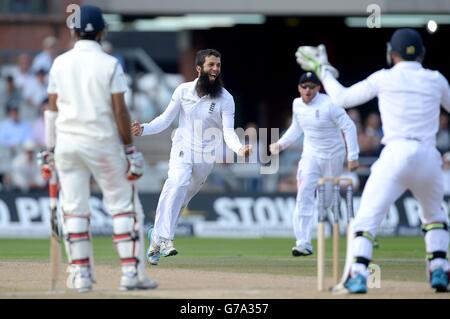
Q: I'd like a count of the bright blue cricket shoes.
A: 2